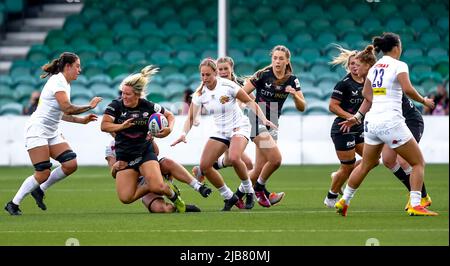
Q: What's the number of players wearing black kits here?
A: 5